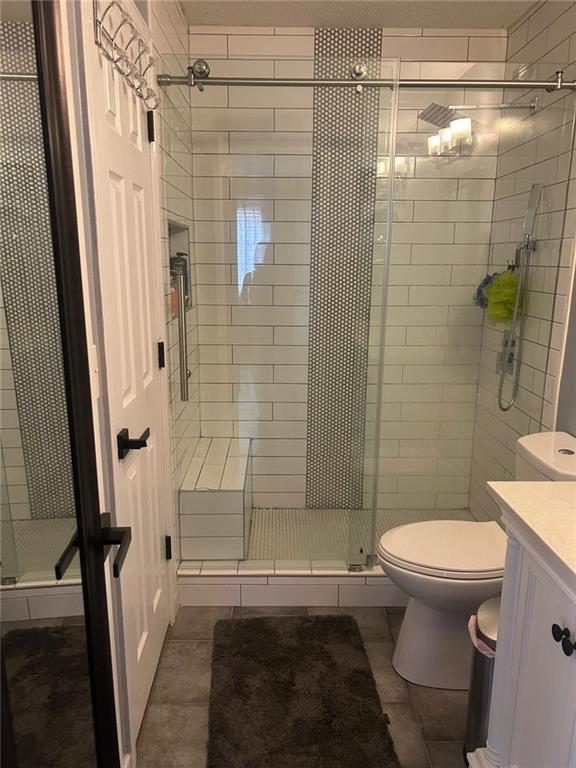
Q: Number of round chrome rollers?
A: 2